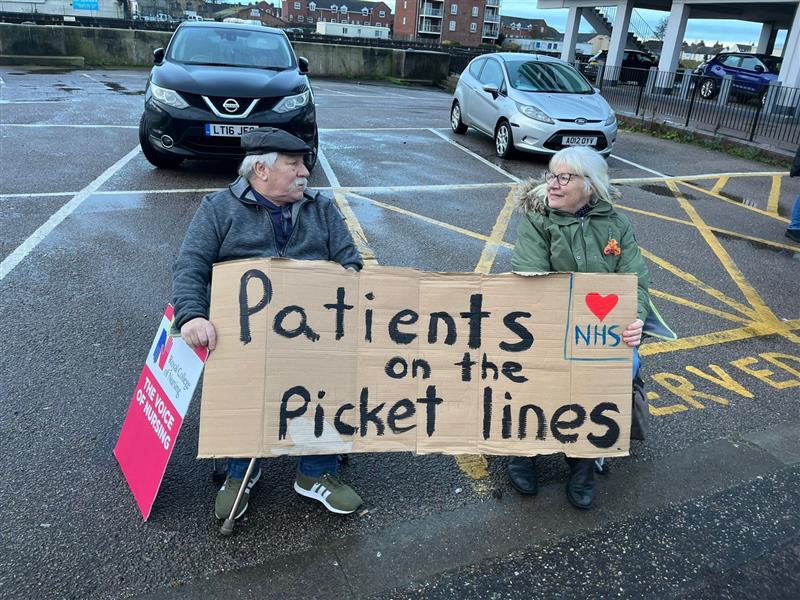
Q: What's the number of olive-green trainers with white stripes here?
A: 2